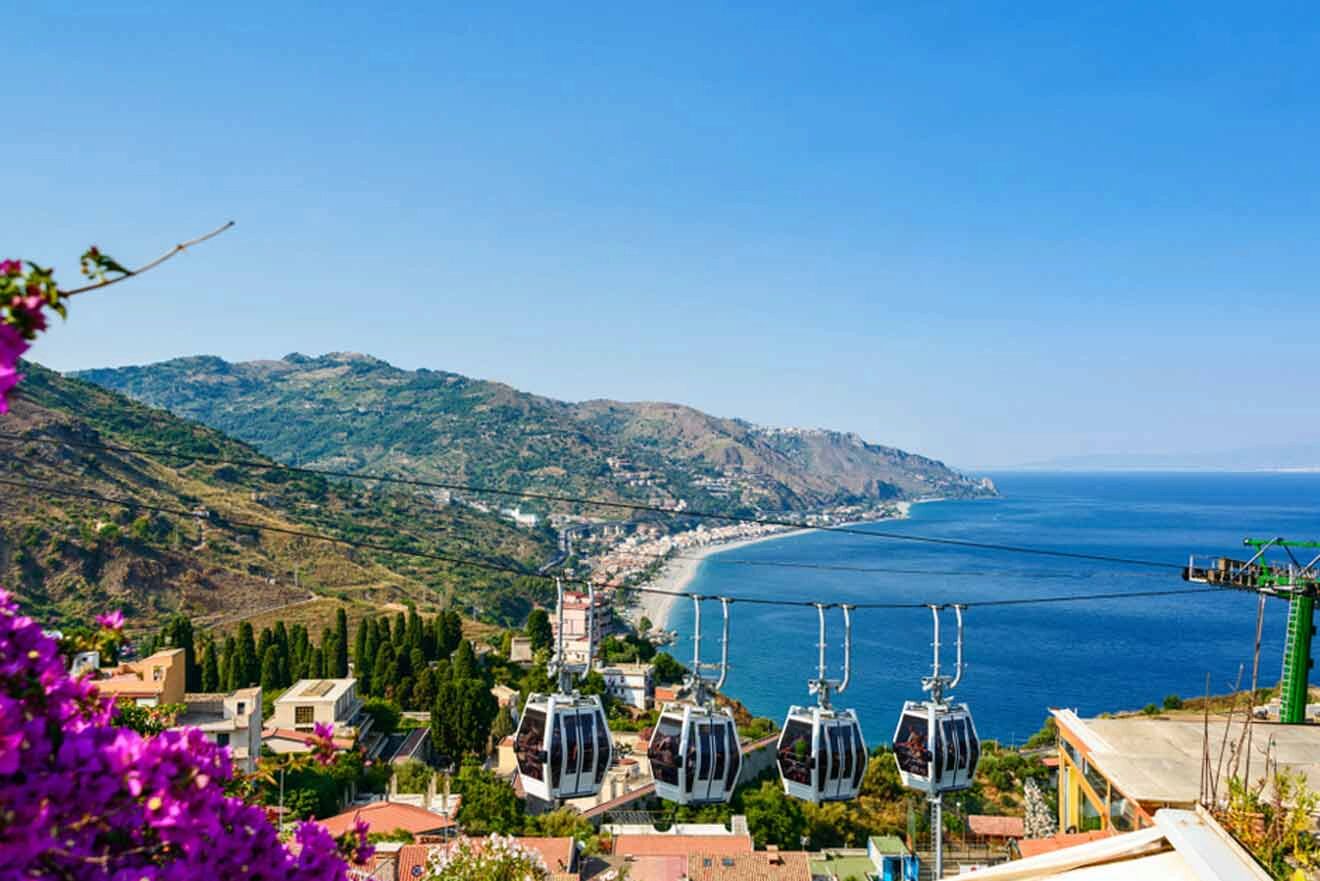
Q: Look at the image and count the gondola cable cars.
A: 4